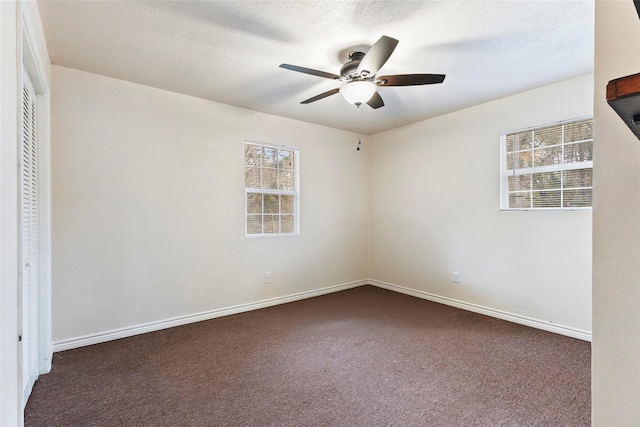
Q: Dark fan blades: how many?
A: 5